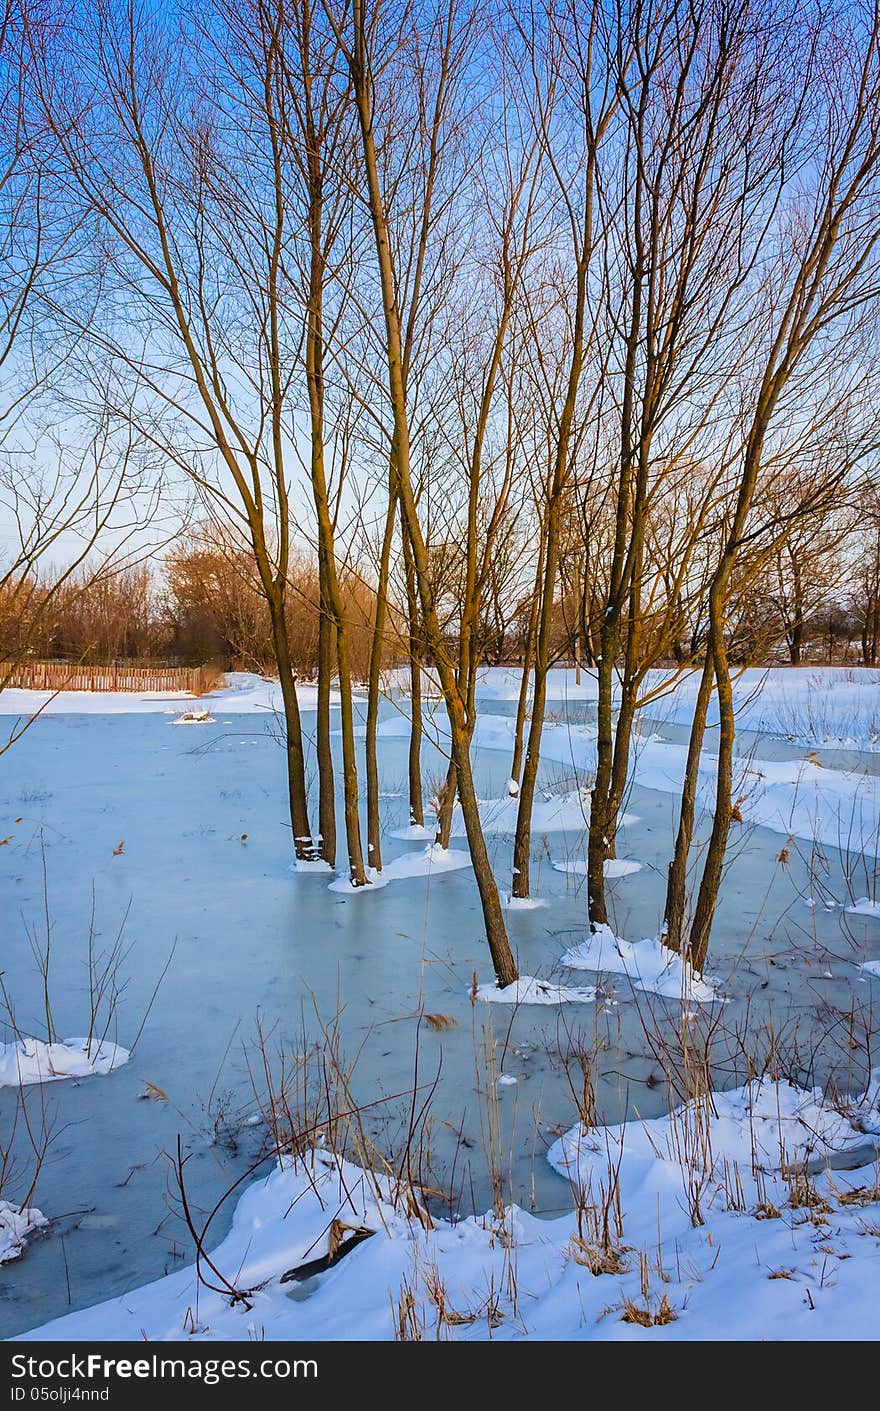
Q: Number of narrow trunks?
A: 13